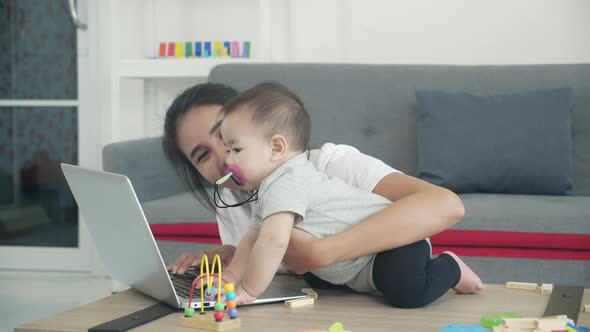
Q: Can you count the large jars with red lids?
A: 0